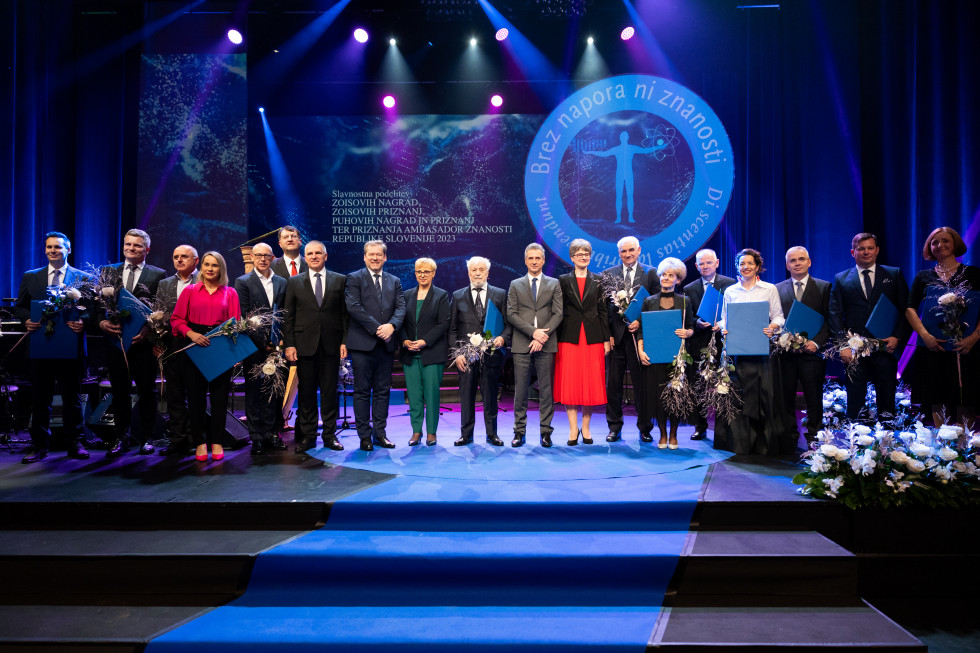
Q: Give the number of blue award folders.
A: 12